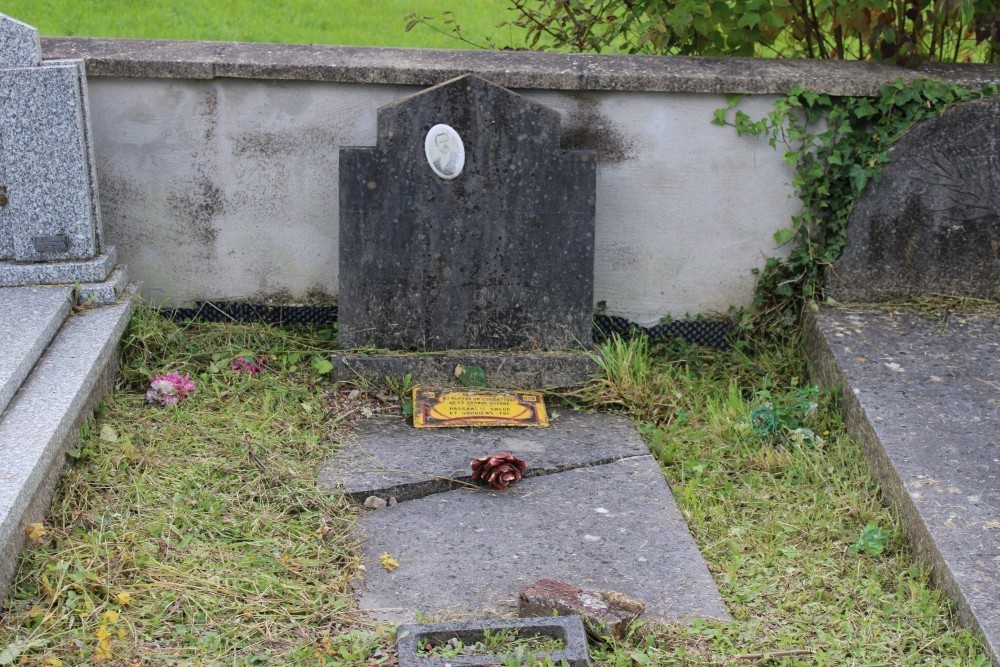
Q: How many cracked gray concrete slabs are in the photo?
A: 1